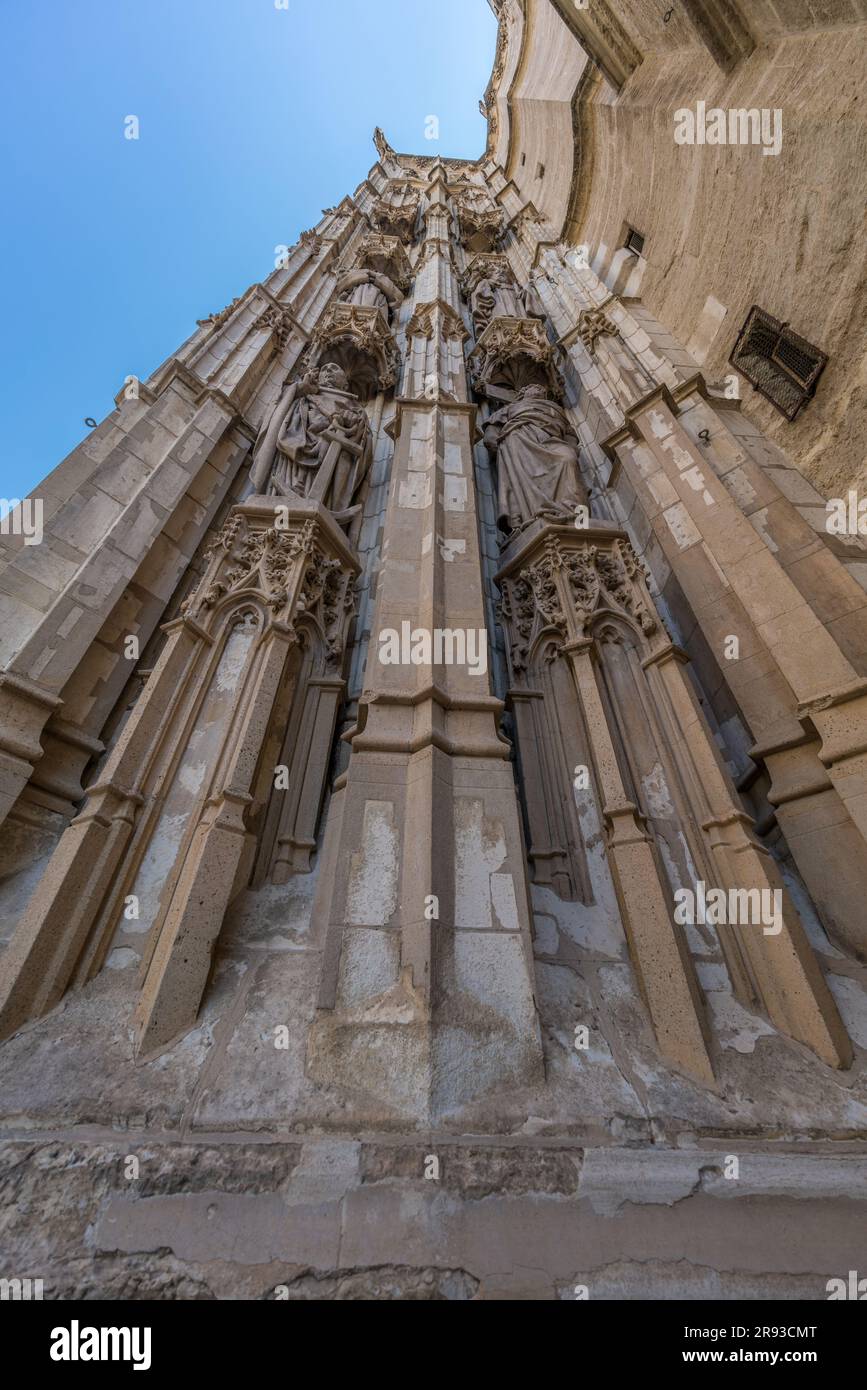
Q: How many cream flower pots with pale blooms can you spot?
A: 0